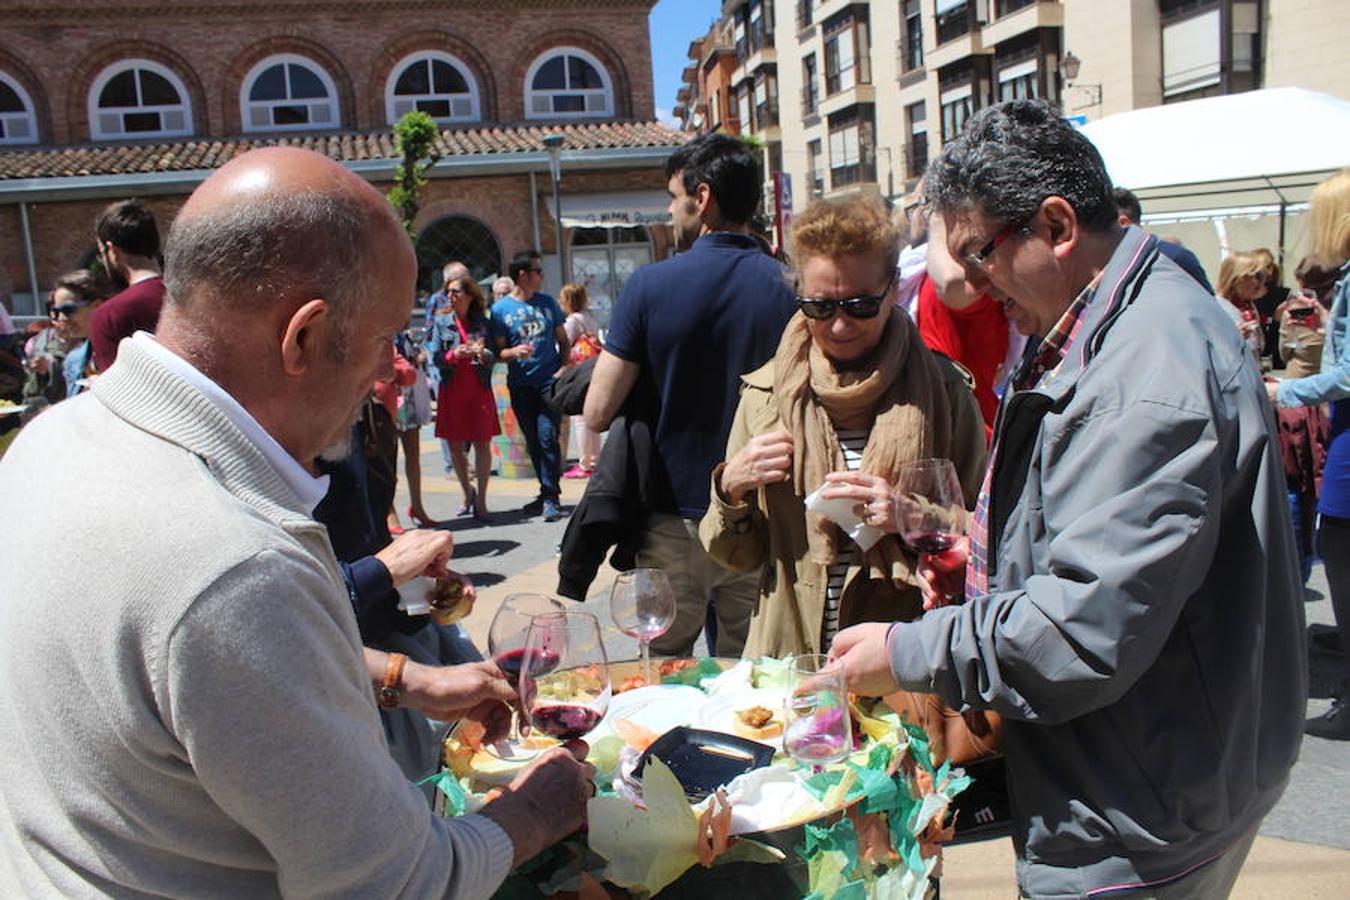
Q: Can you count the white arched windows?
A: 5